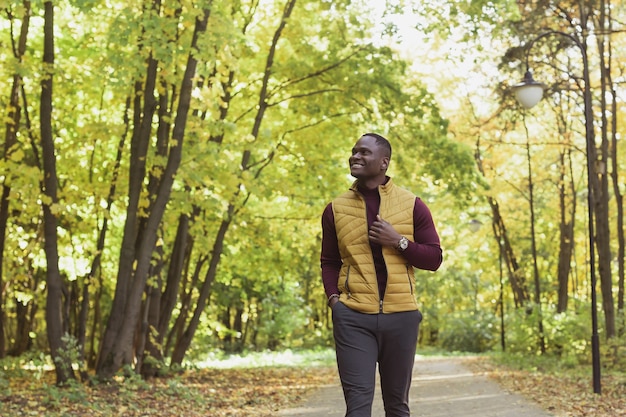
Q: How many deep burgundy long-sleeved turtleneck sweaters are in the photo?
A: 1